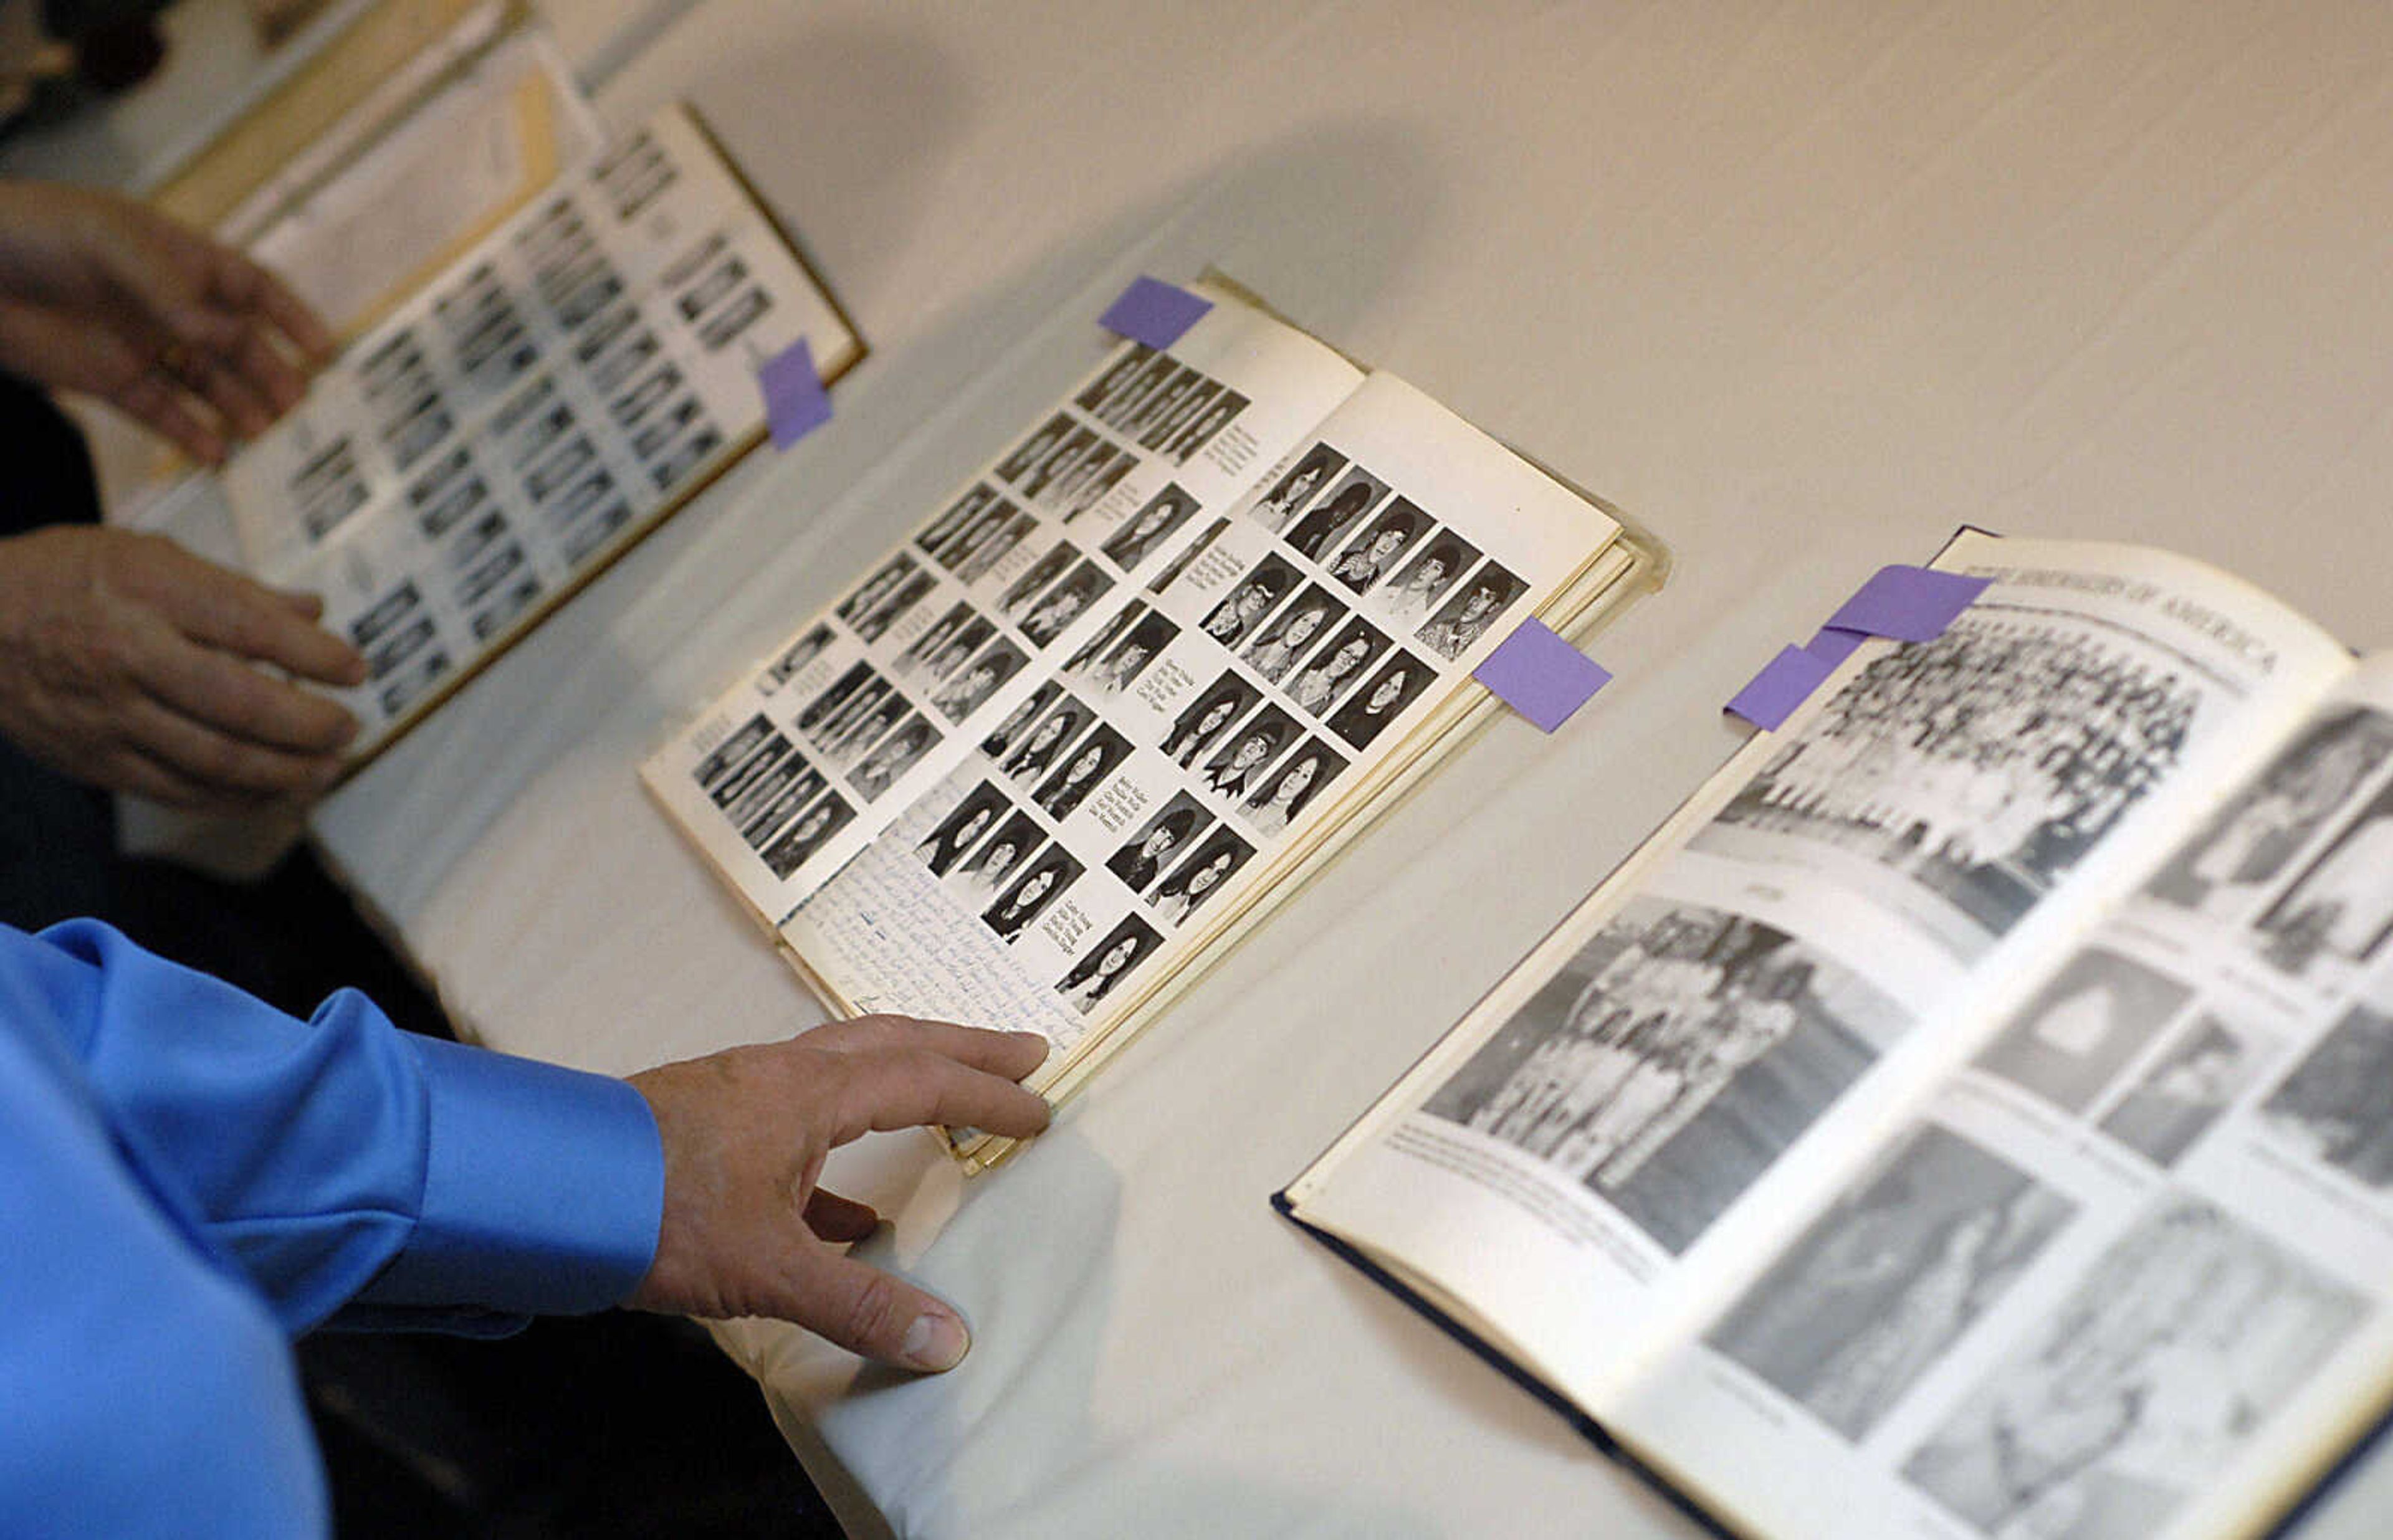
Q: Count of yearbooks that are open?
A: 3